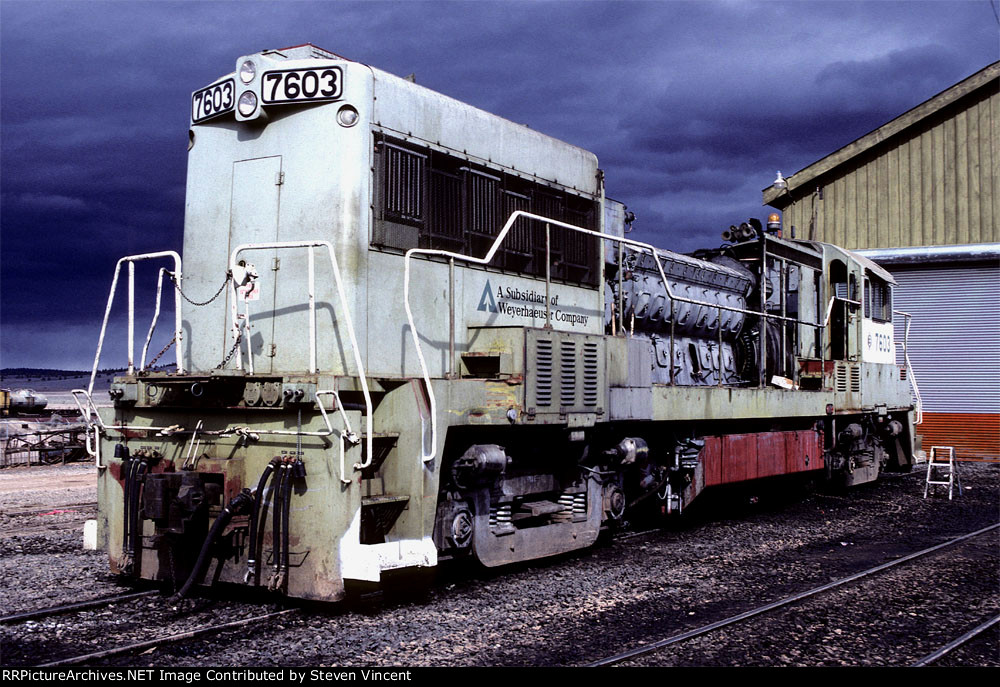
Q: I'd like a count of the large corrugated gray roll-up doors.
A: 1